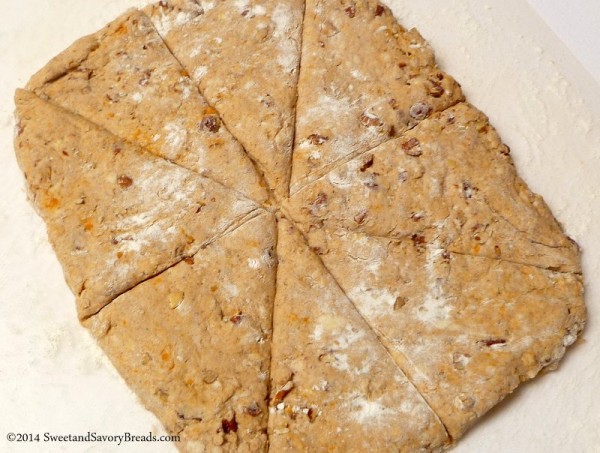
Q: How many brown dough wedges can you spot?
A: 8